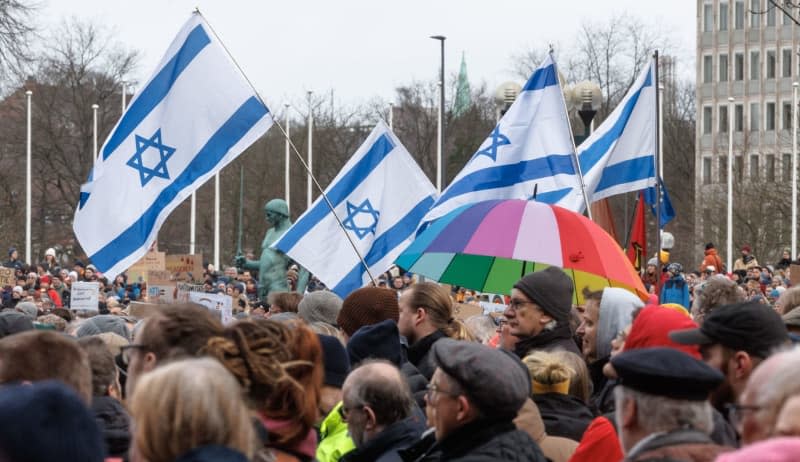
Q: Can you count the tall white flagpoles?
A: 12